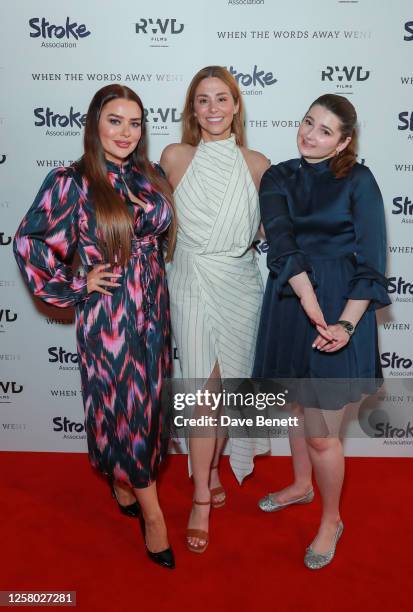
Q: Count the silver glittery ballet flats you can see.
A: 2